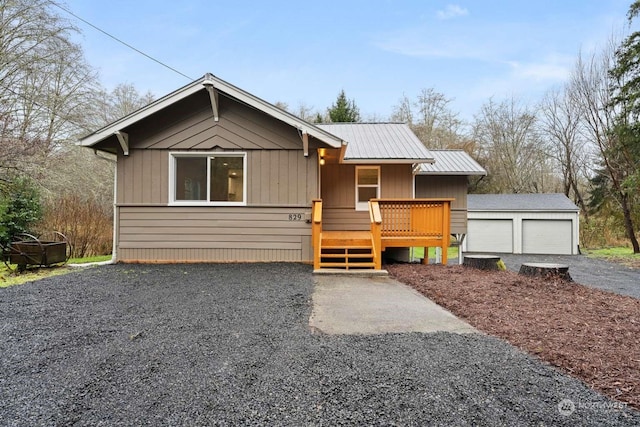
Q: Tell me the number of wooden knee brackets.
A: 3